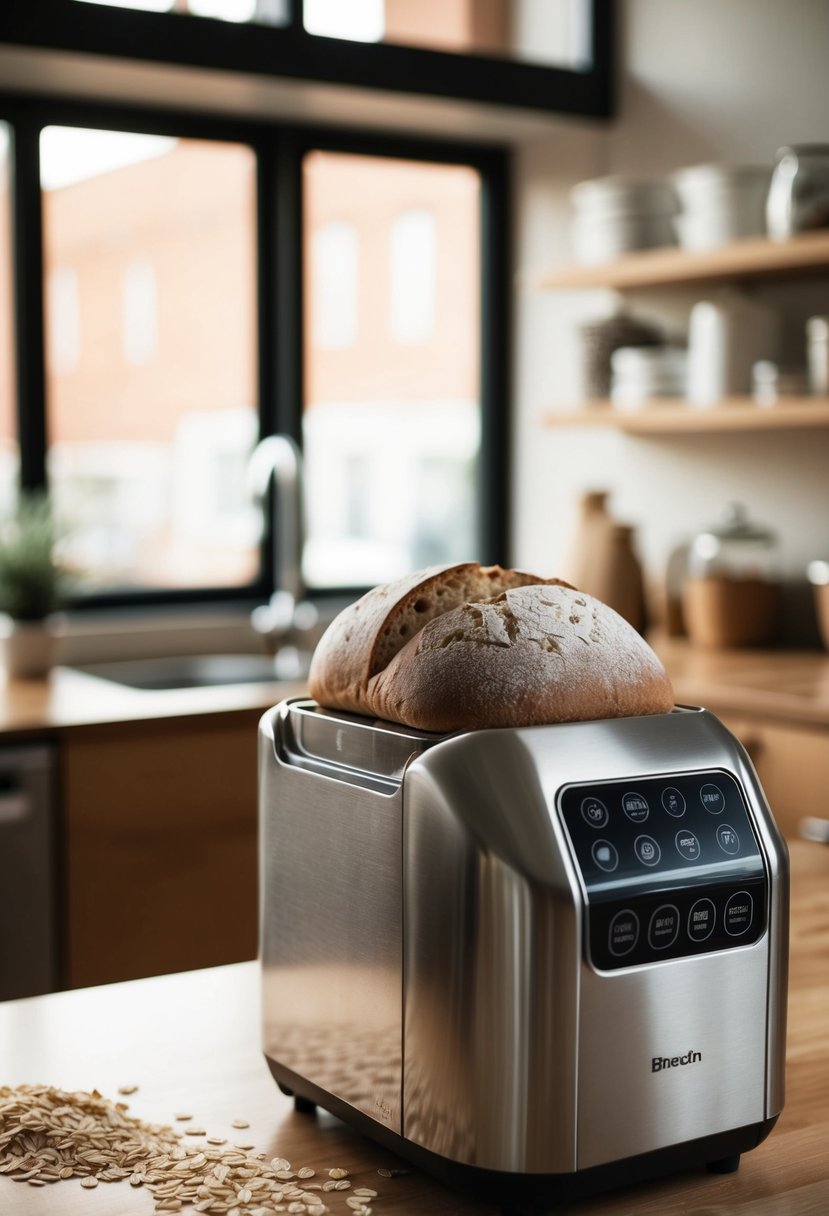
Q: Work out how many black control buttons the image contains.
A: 12